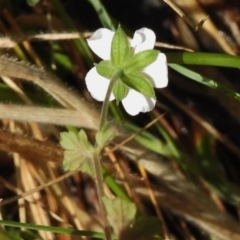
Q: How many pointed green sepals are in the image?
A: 5